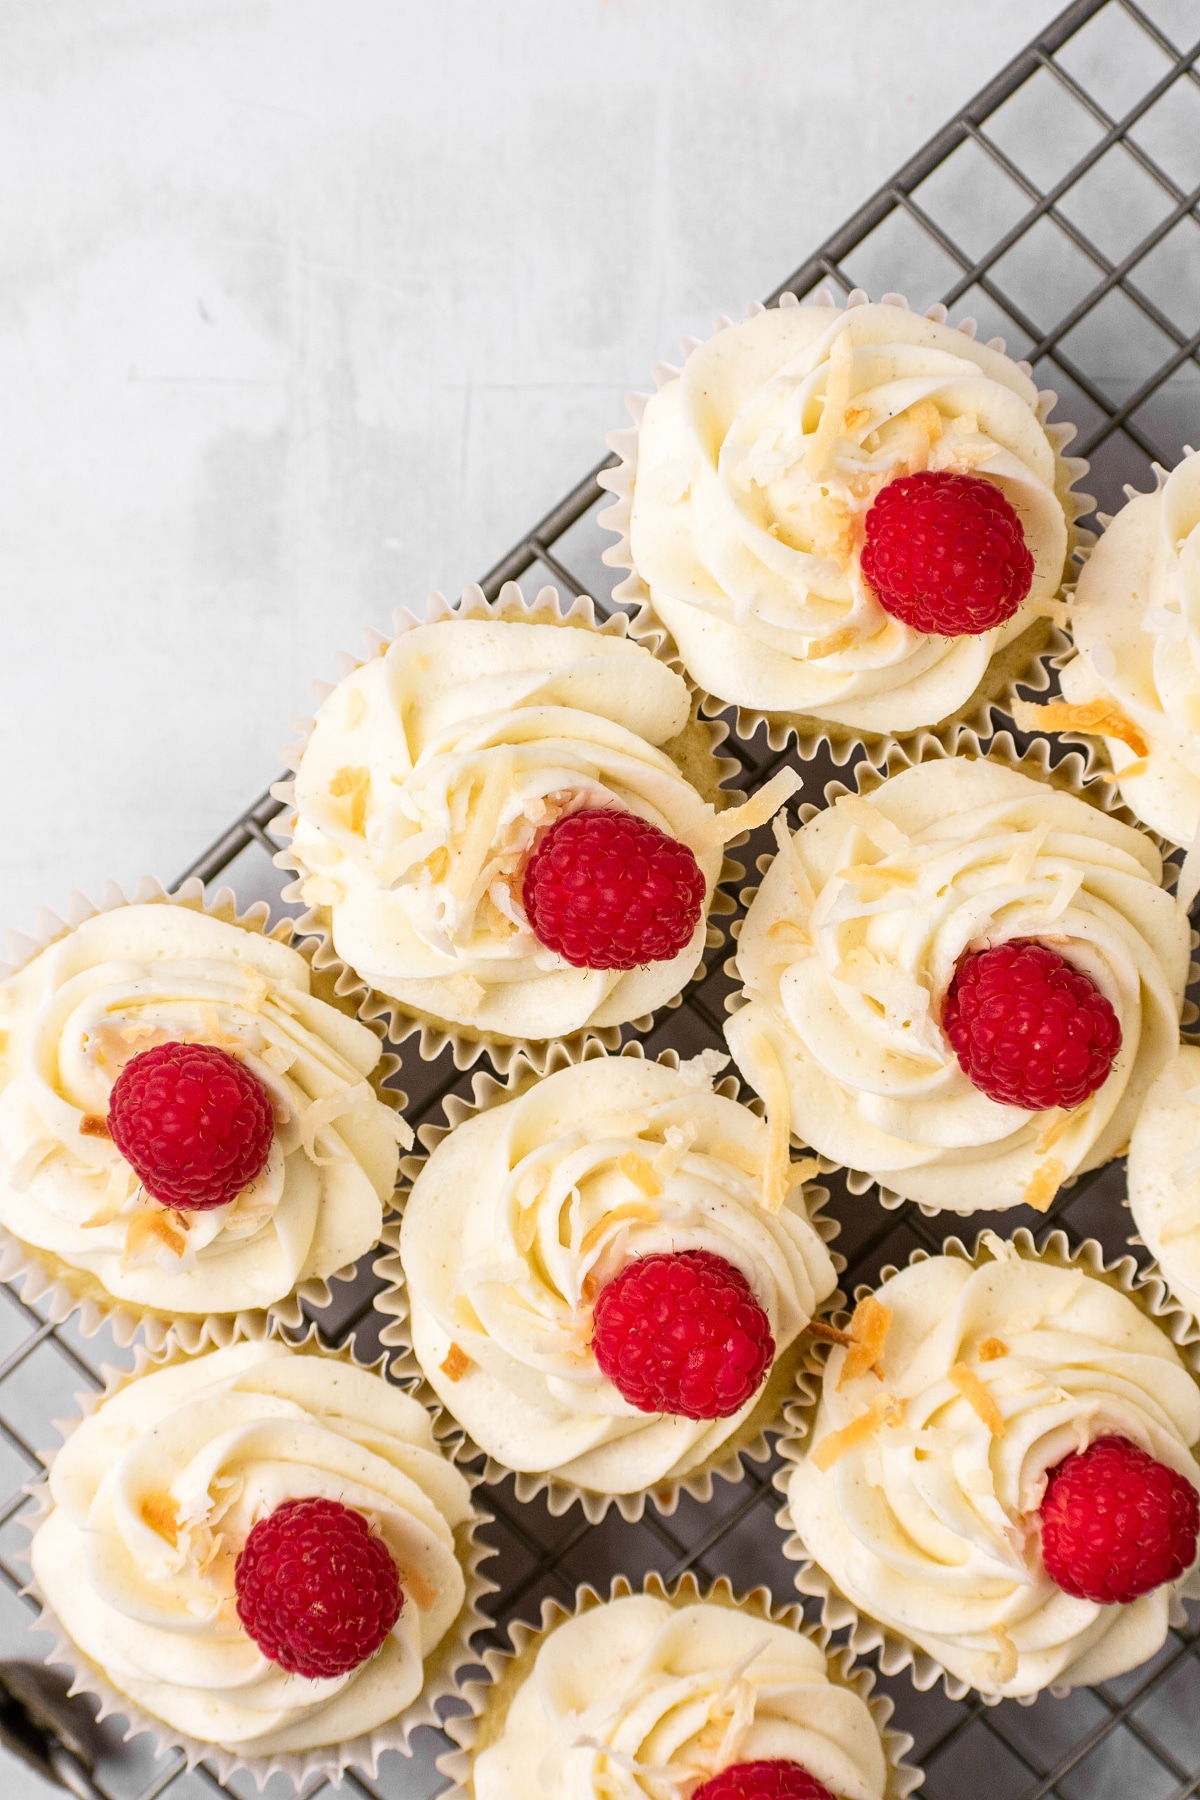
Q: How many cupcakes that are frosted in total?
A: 10